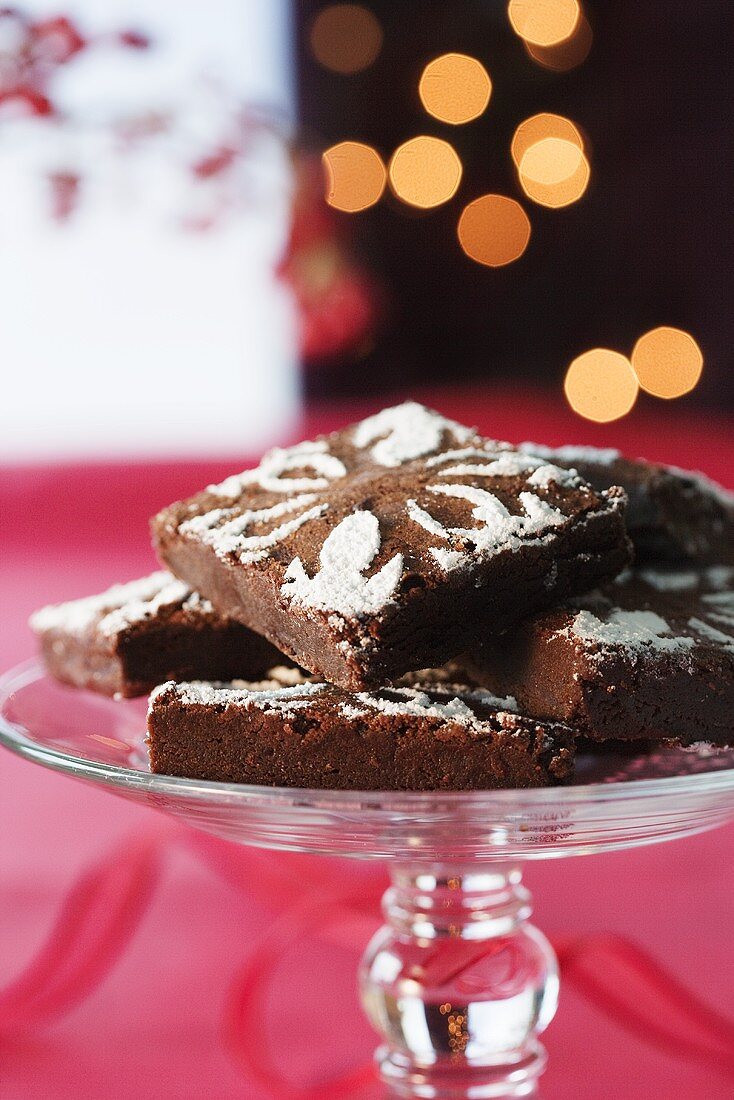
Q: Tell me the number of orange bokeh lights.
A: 11